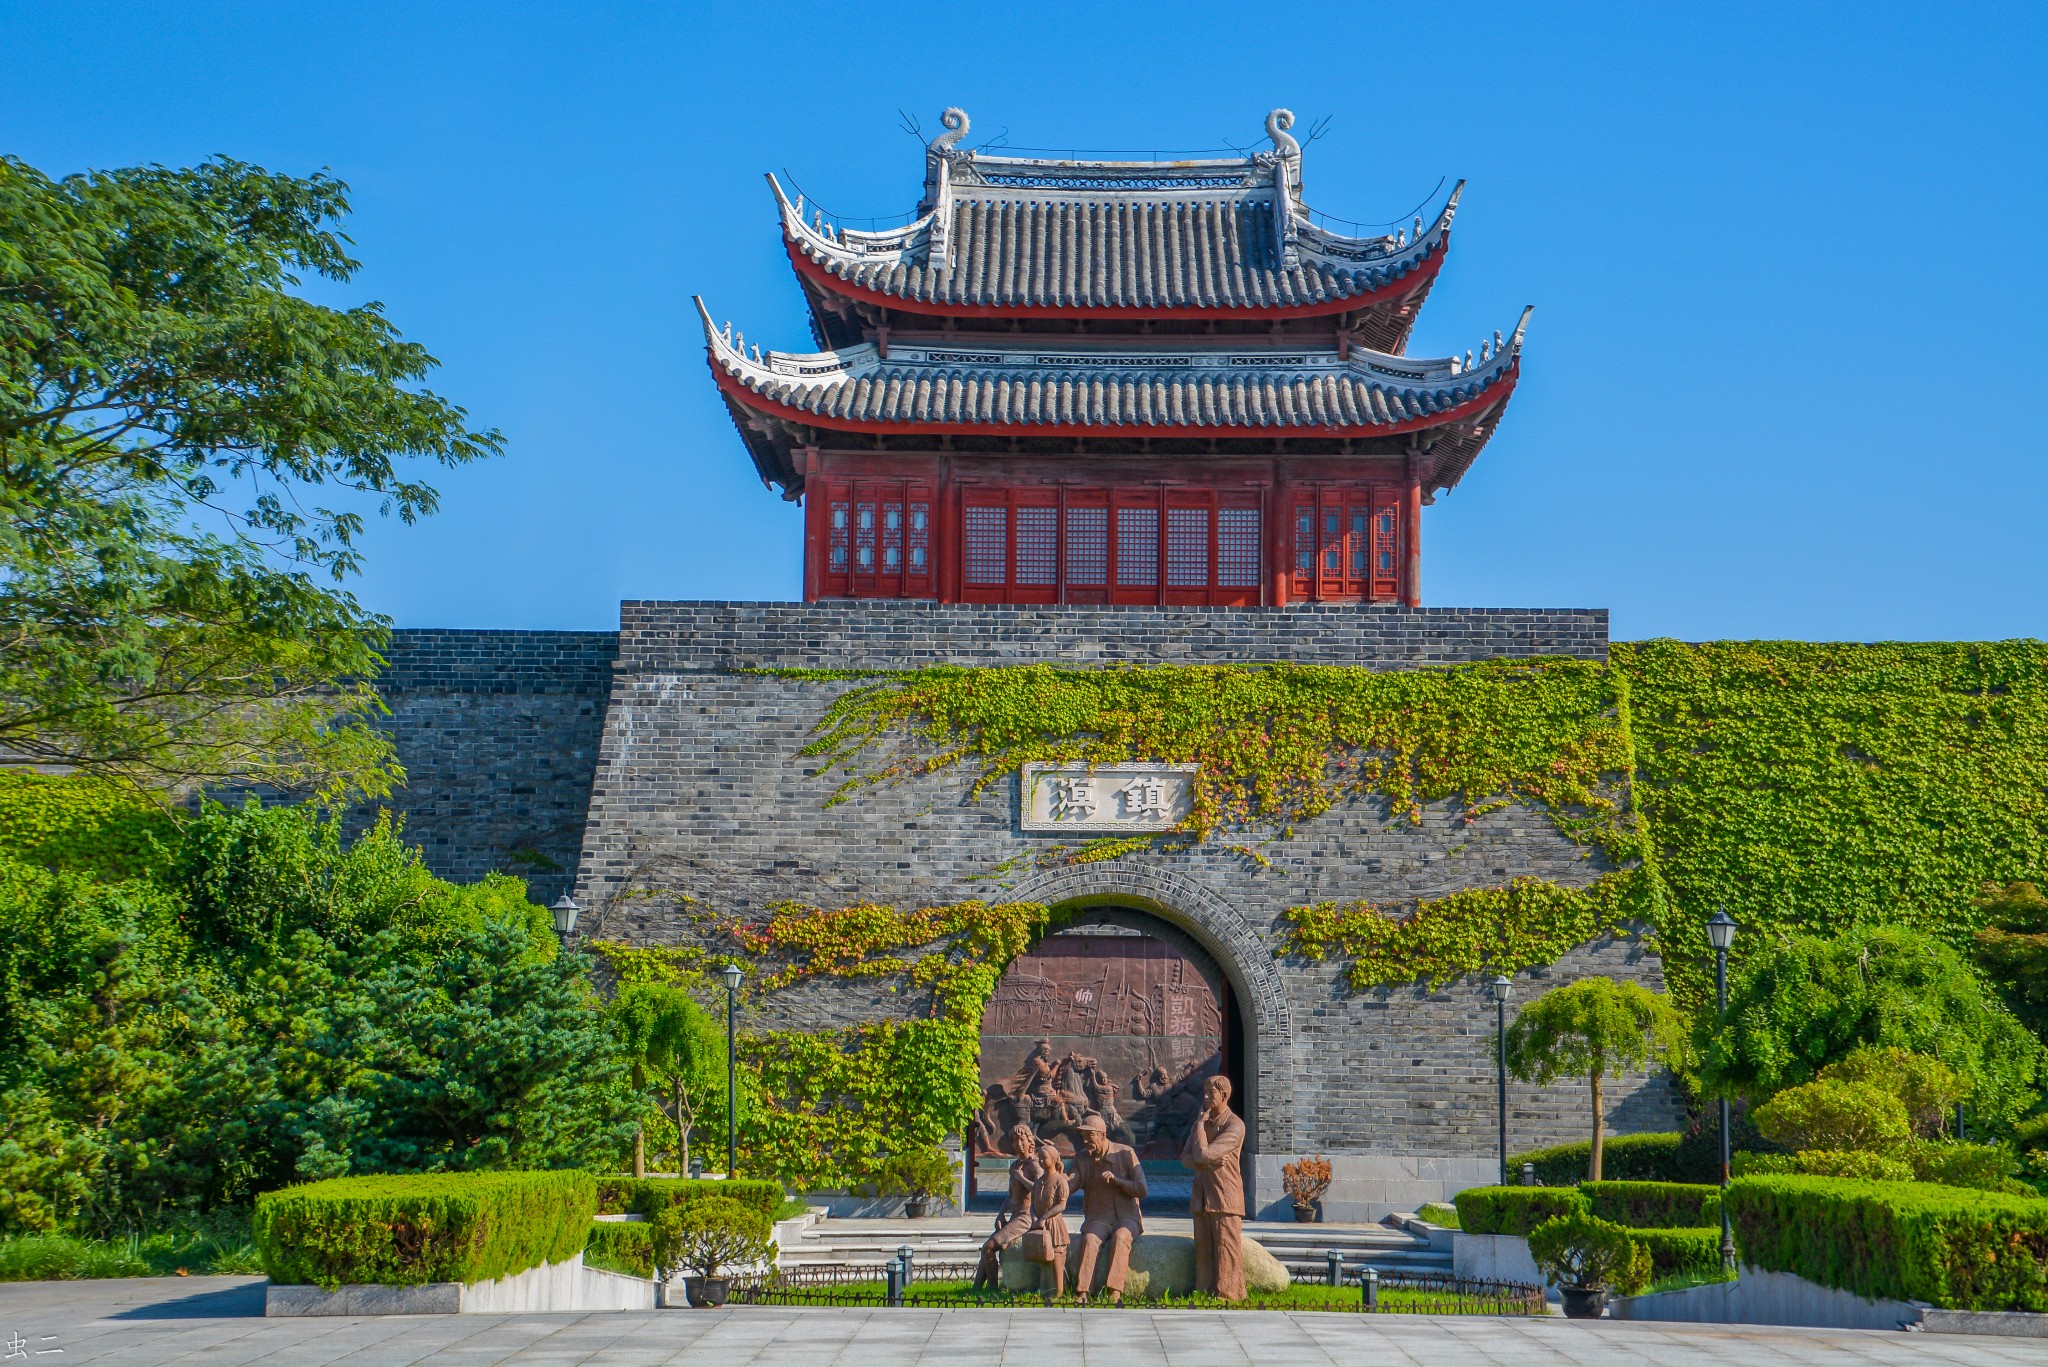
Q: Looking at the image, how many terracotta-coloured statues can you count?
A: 4